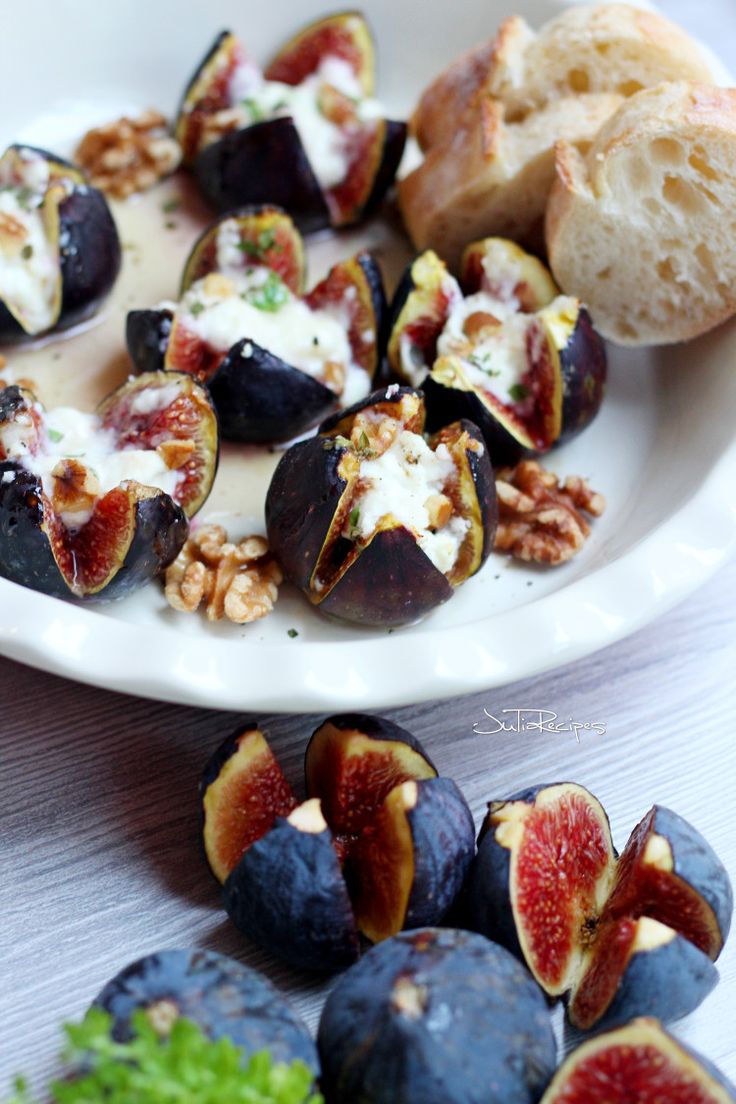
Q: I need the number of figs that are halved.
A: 1